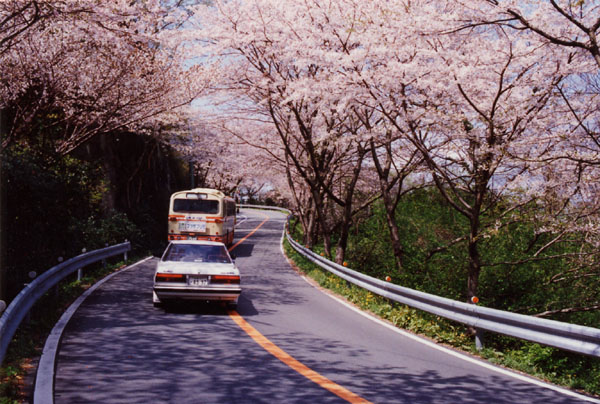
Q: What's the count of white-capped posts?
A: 6